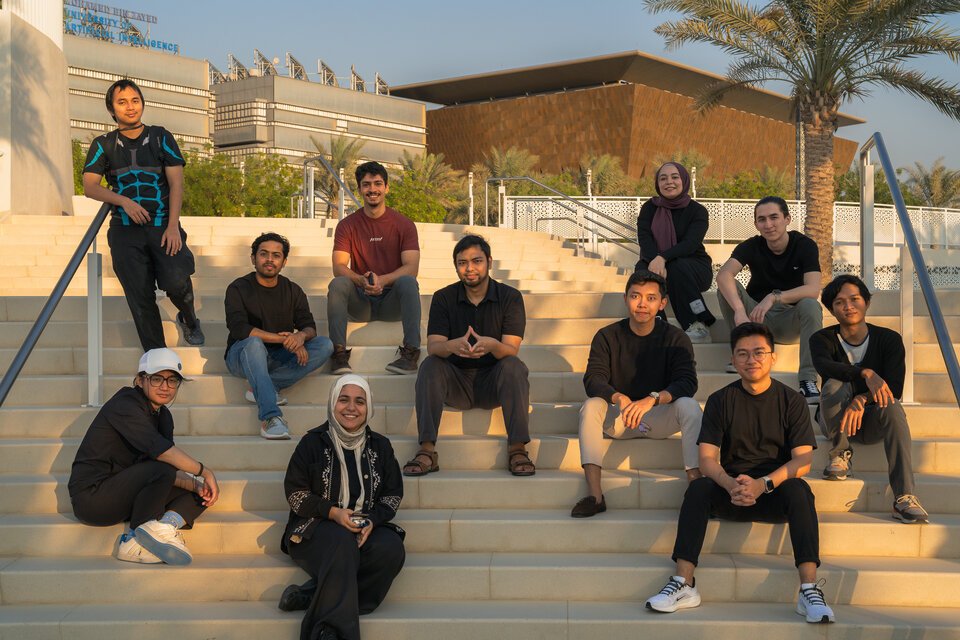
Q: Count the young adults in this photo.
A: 11